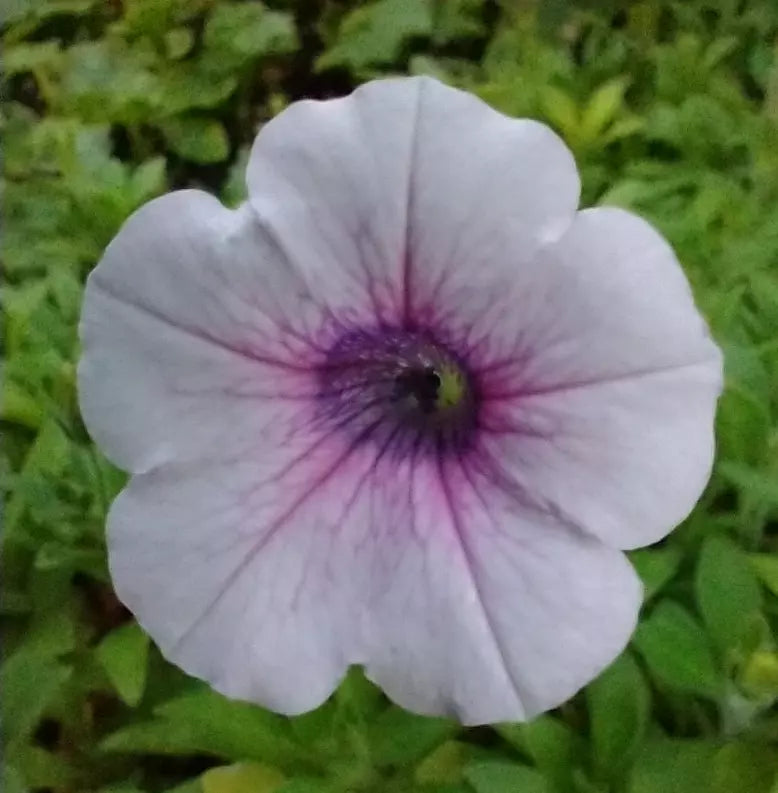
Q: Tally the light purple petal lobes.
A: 5